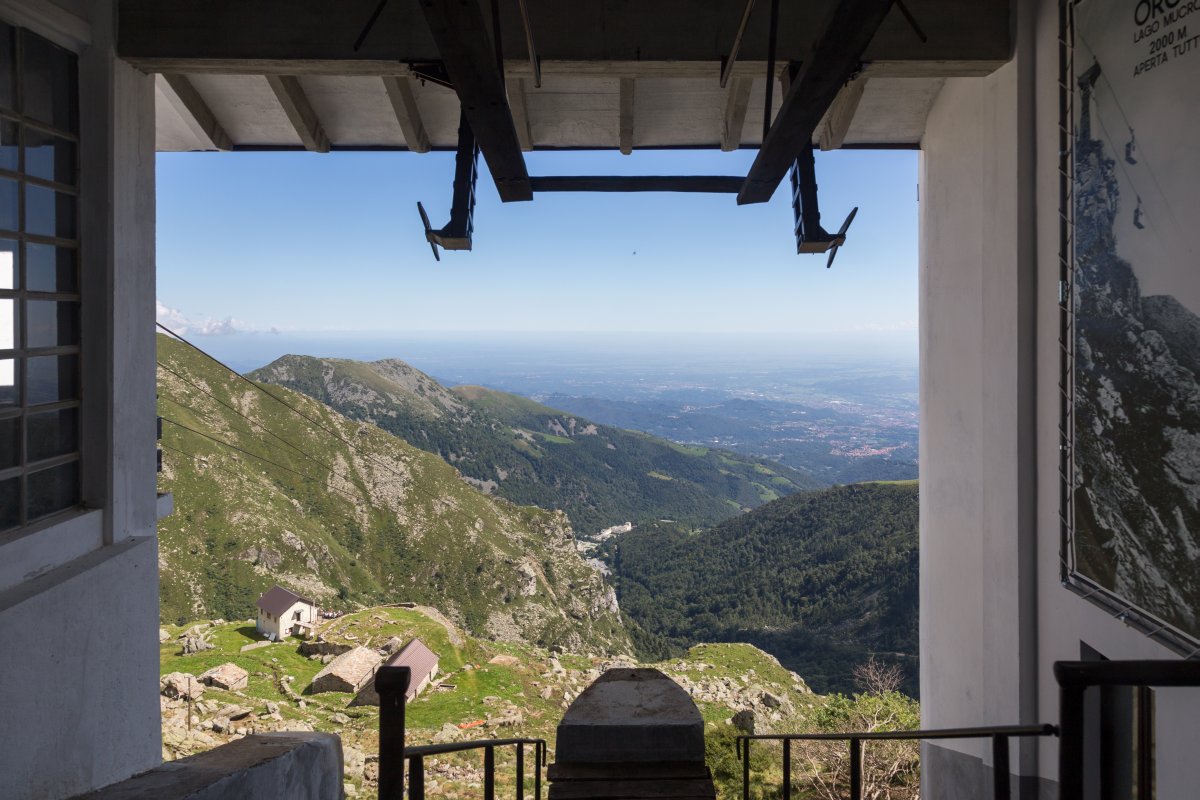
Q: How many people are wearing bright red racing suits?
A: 0